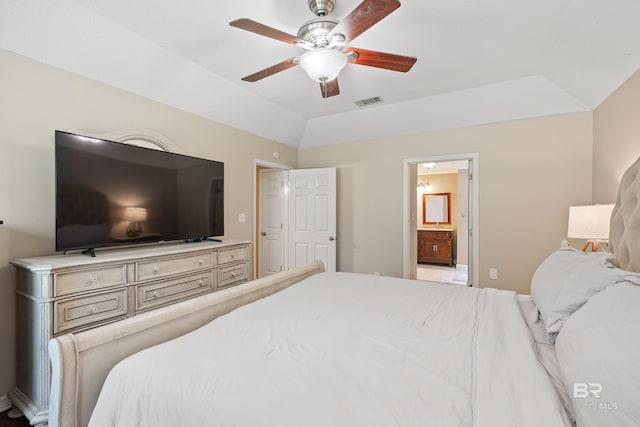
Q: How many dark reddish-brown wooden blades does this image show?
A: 5